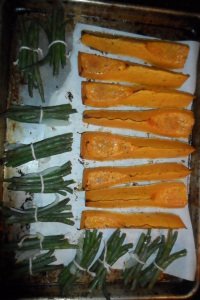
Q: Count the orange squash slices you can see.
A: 8